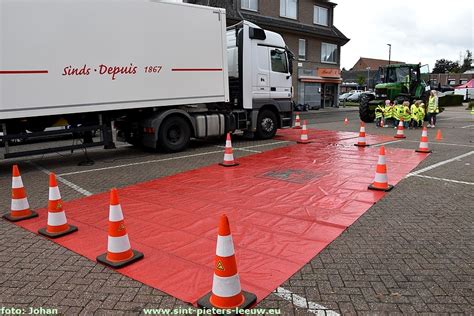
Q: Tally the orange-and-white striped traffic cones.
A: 11